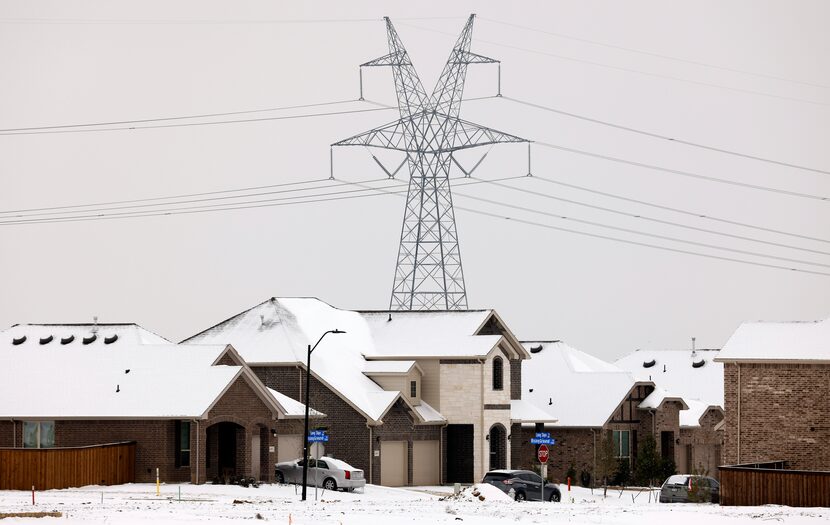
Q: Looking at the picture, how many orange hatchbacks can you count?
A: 0